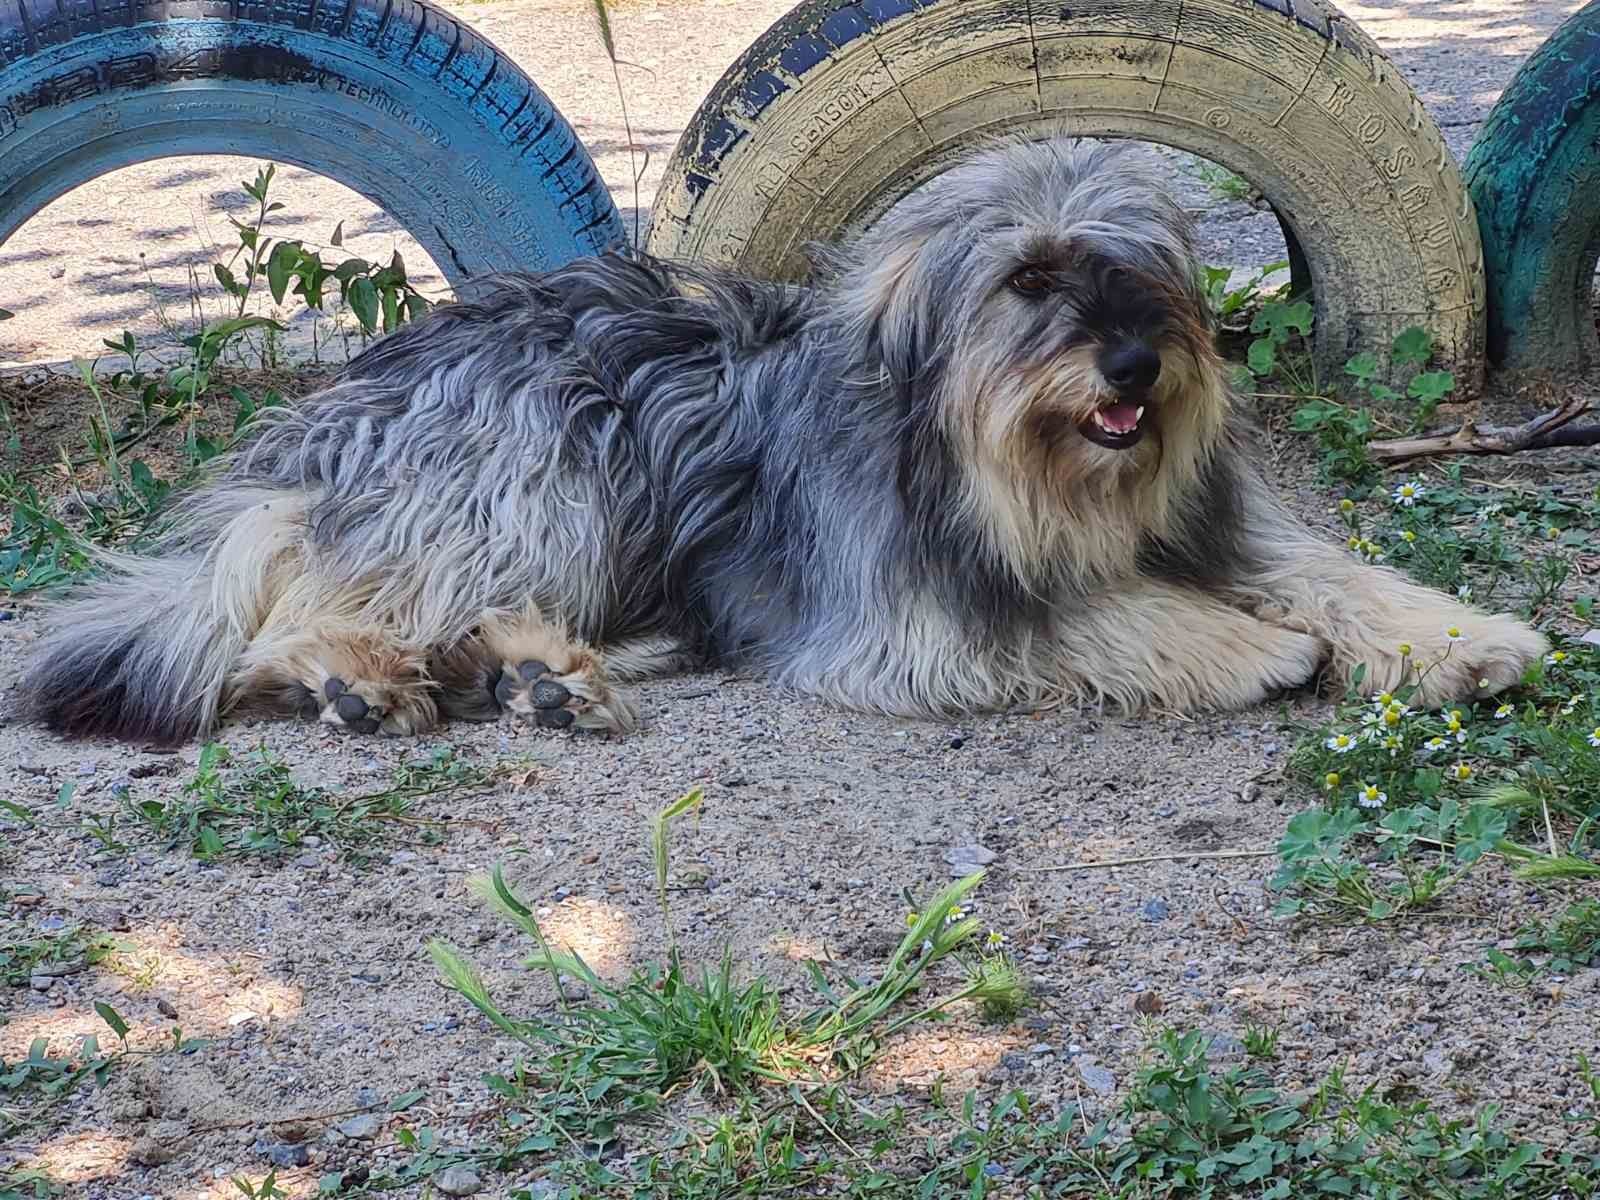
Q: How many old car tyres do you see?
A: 3